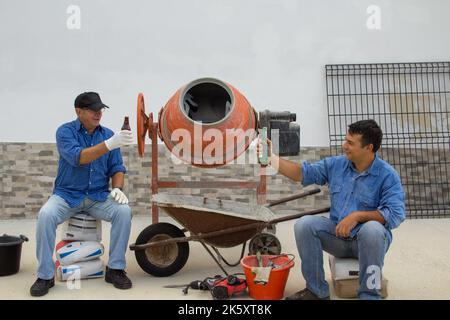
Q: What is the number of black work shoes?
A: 2